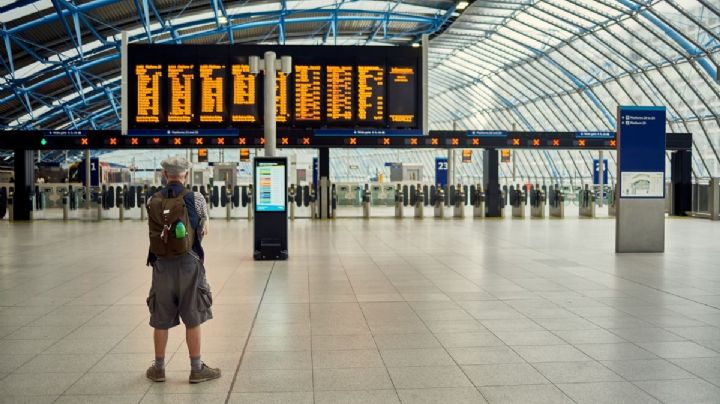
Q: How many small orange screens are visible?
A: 4